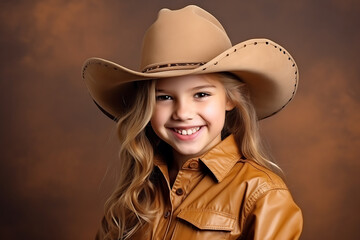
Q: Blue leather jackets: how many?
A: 0